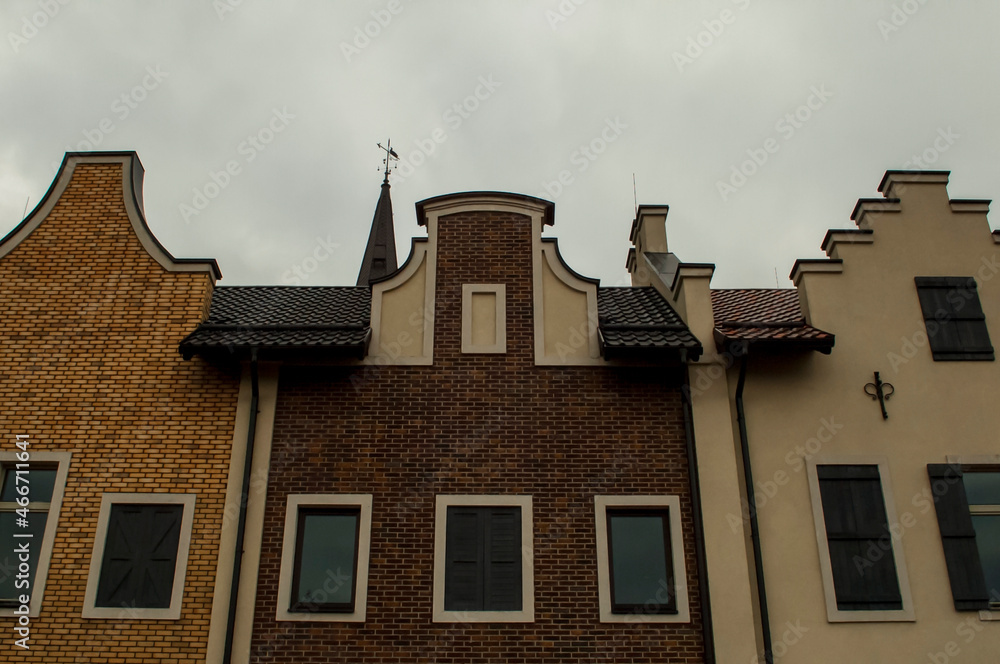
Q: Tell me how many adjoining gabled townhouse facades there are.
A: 3